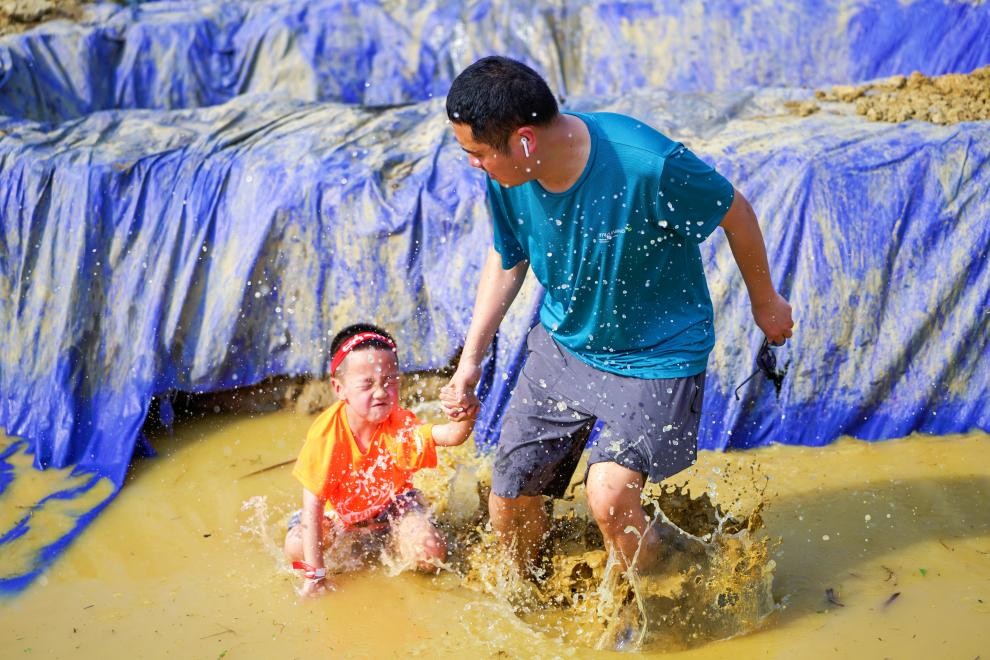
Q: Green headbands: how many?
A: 0